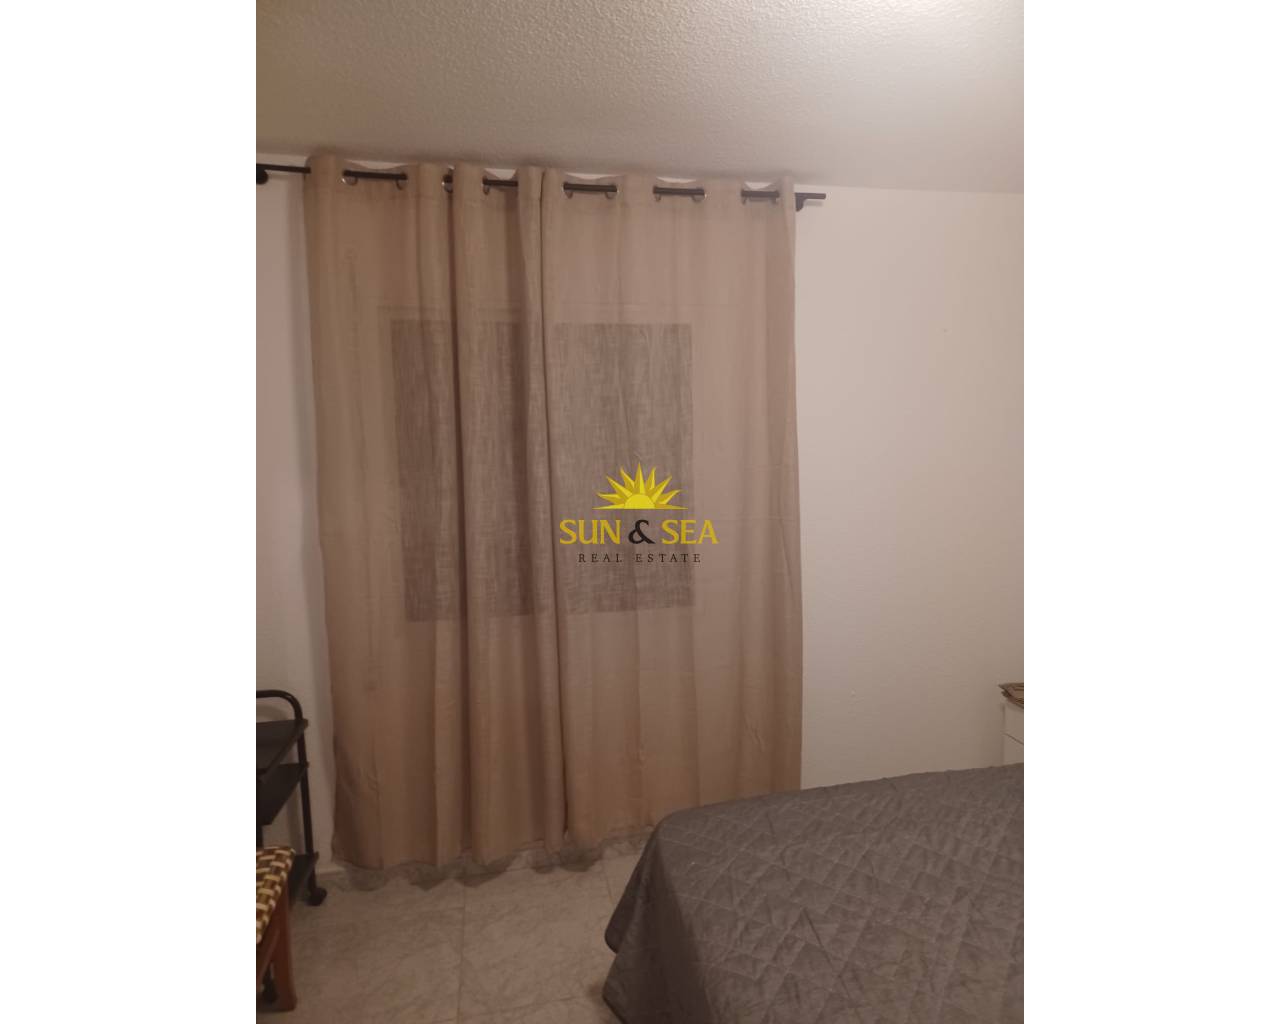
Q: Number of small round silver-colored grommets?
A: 10